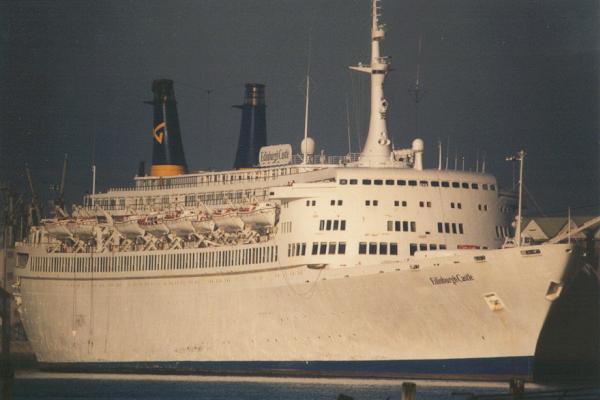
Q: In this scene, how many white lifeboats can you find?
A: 8